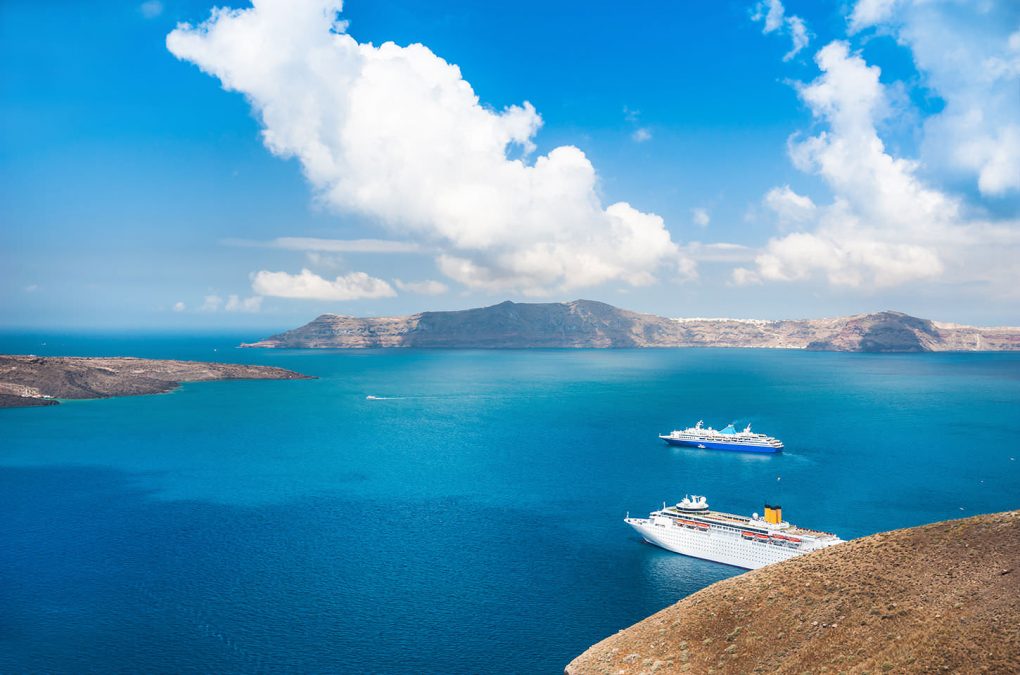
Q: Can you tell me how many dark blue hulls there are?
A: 1